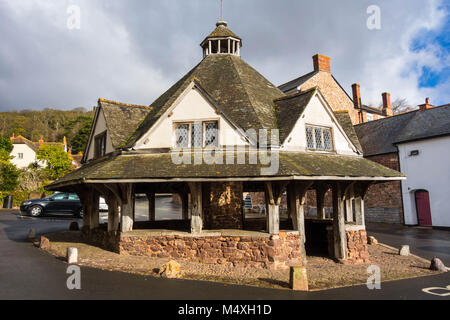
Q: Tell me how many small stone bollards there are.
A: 9